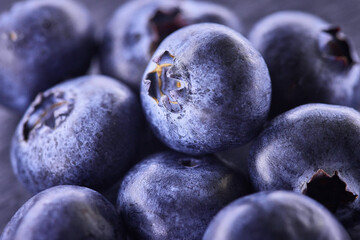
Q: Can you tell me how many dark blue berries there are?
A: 9